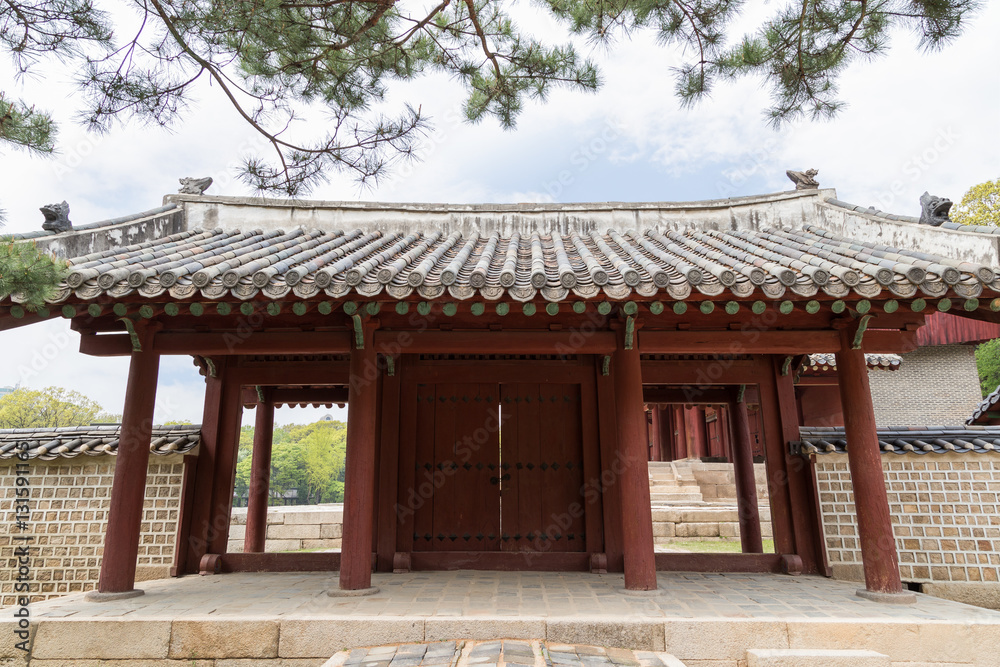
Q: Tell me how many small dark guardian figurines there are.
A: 4